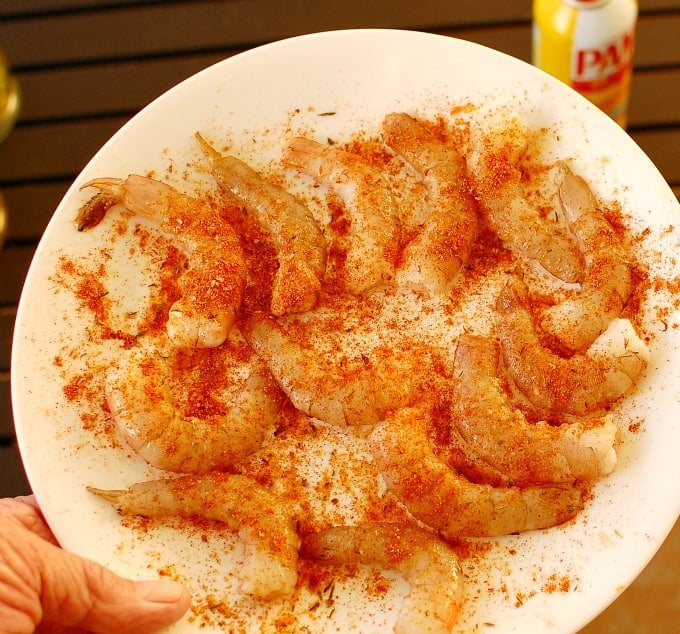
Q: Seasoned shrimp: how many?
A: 13